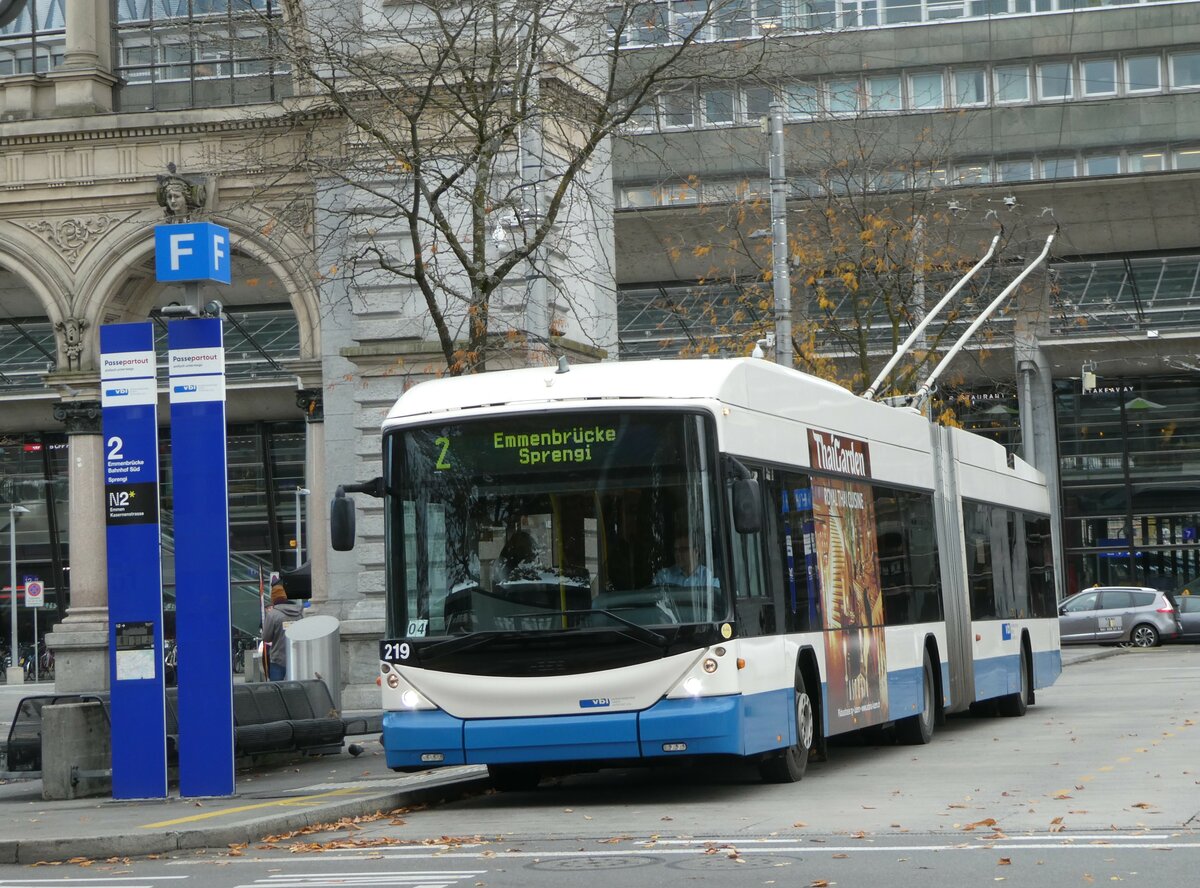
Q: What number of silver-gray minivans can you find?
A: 1